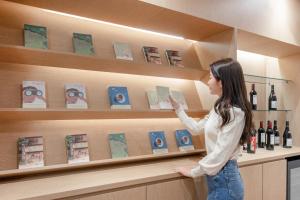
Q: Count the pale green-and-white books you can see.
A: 4